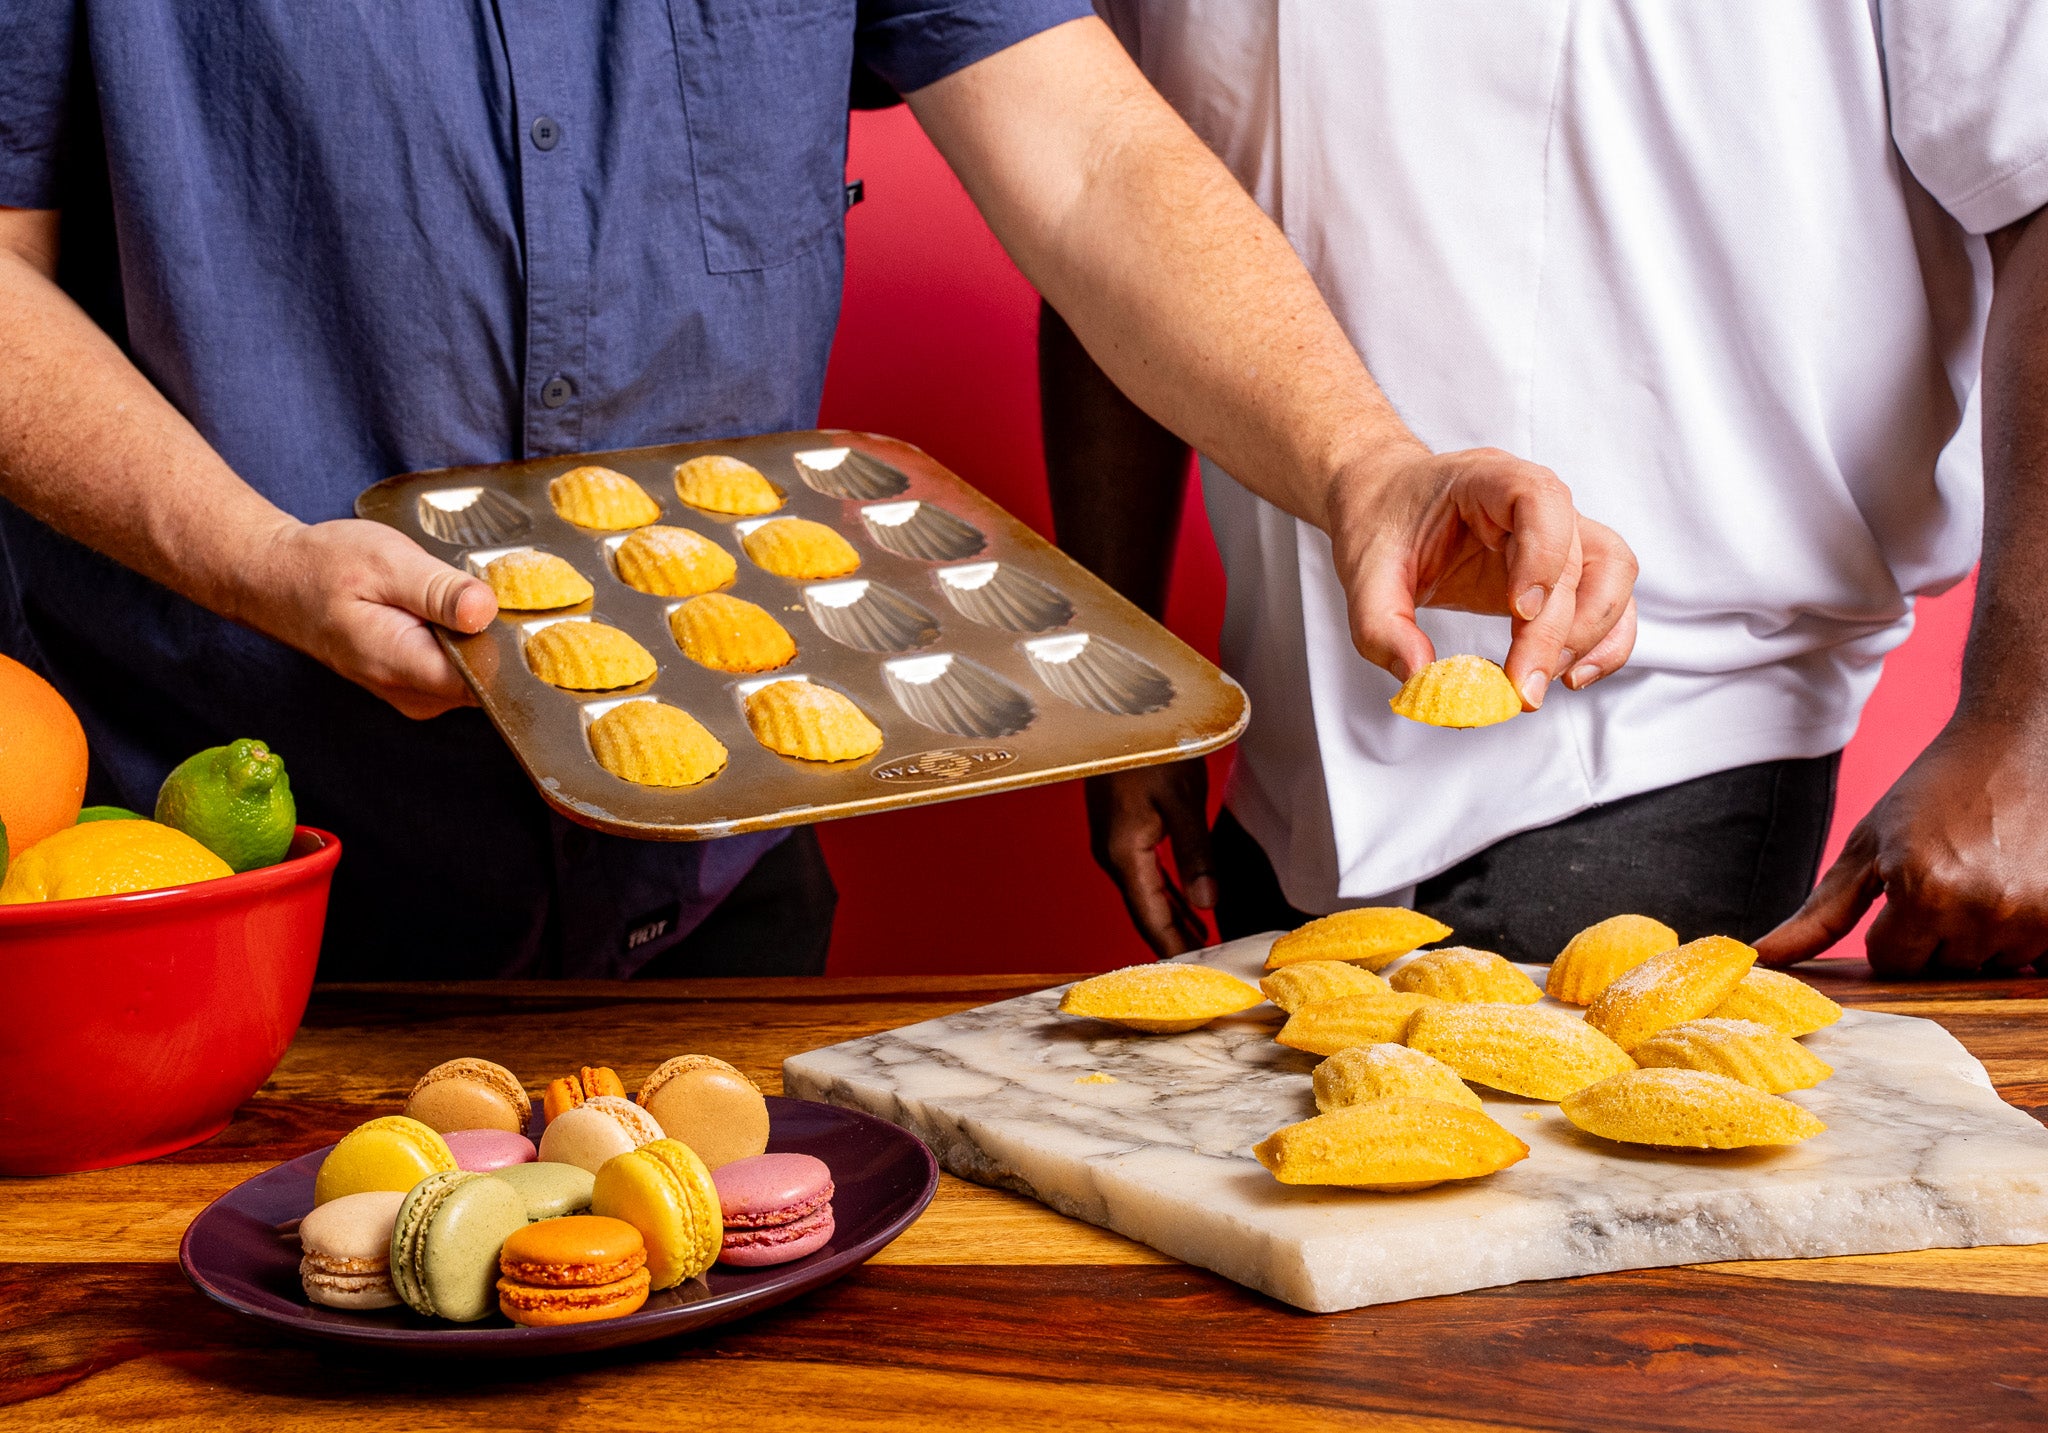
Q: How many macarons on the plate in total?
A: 12